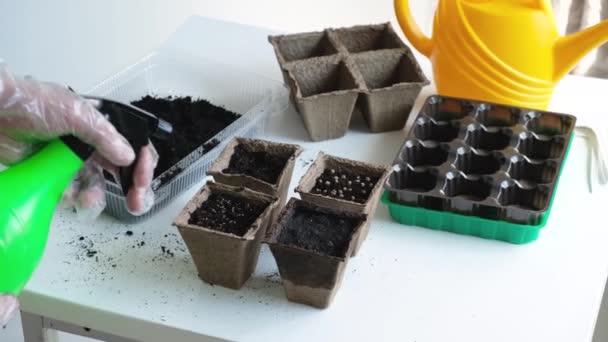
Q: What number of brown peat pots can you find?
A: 8